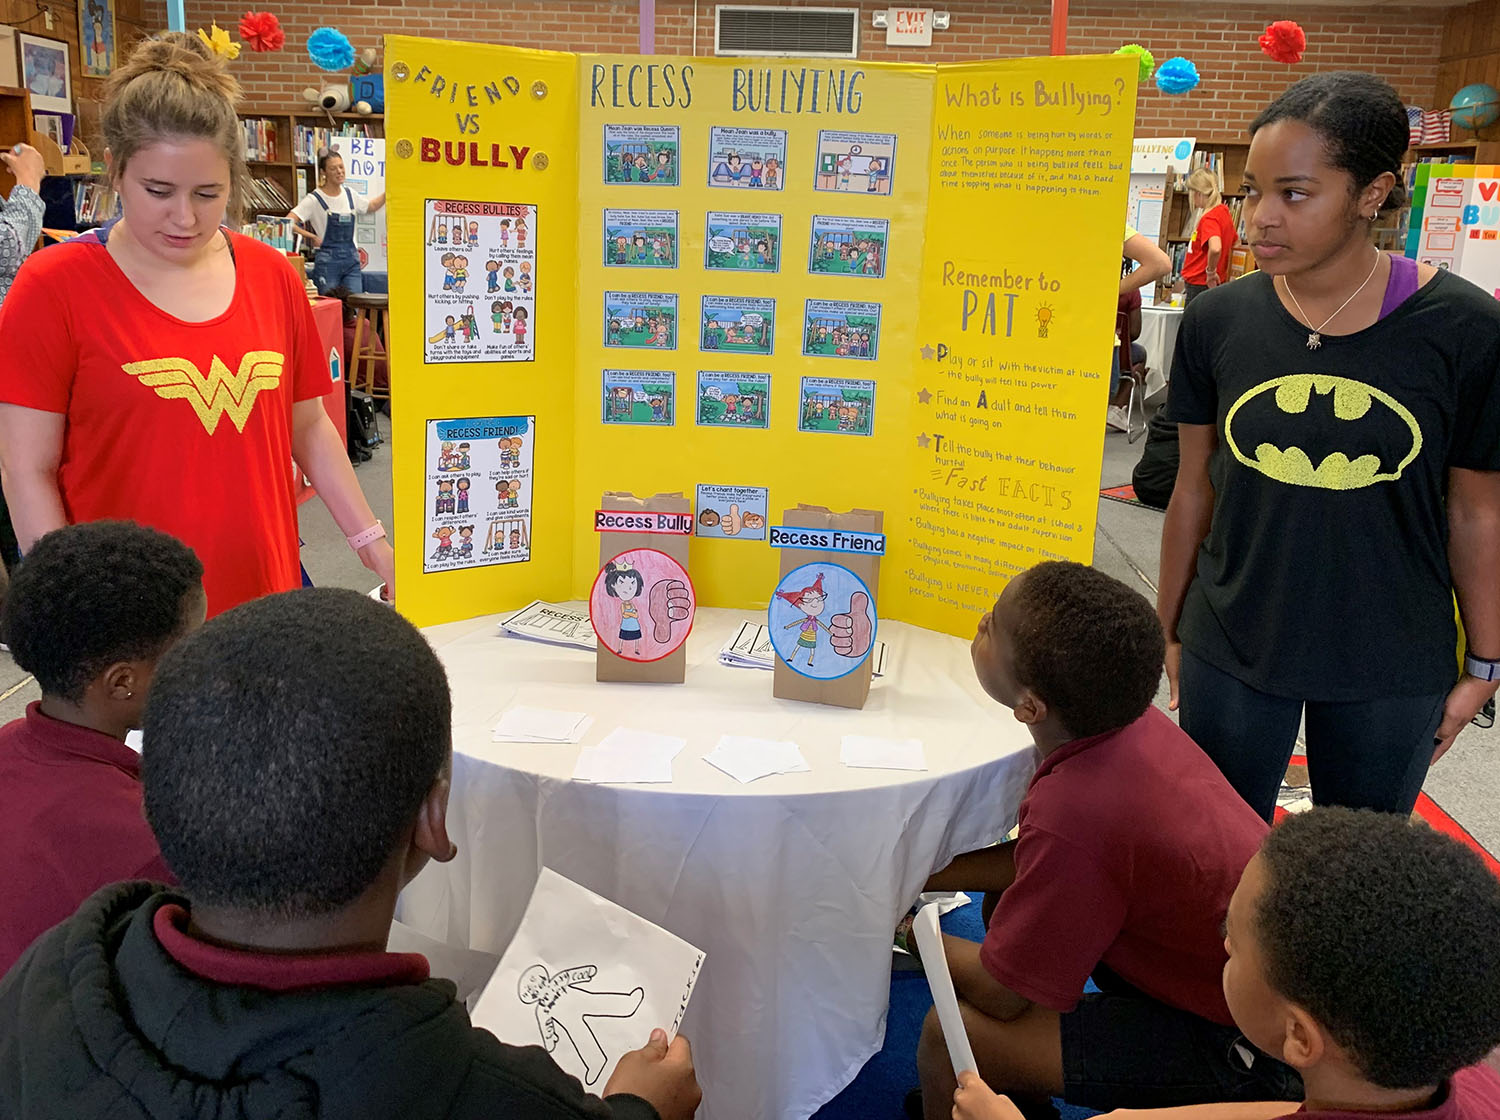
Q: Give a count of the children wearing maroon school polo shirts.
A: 4